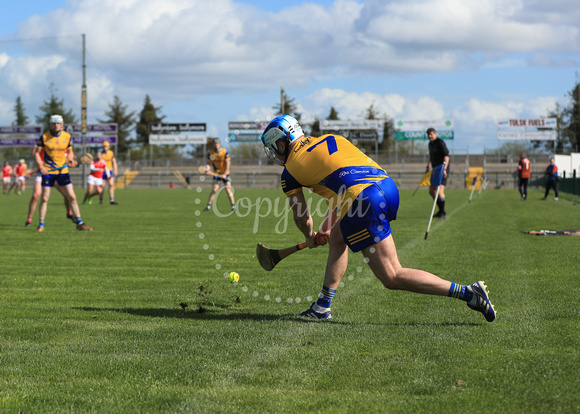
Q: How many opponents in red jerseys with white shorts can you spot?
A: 4